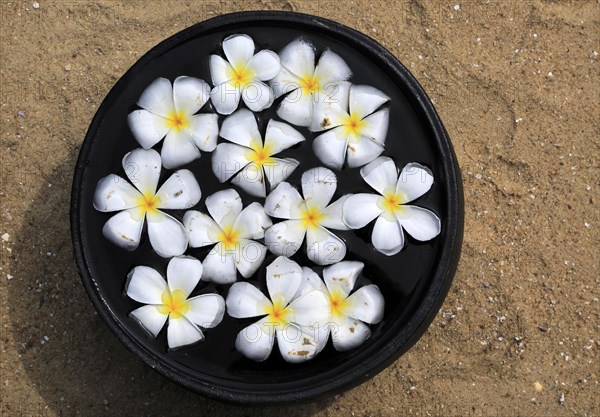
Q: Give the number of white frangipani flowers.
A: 12